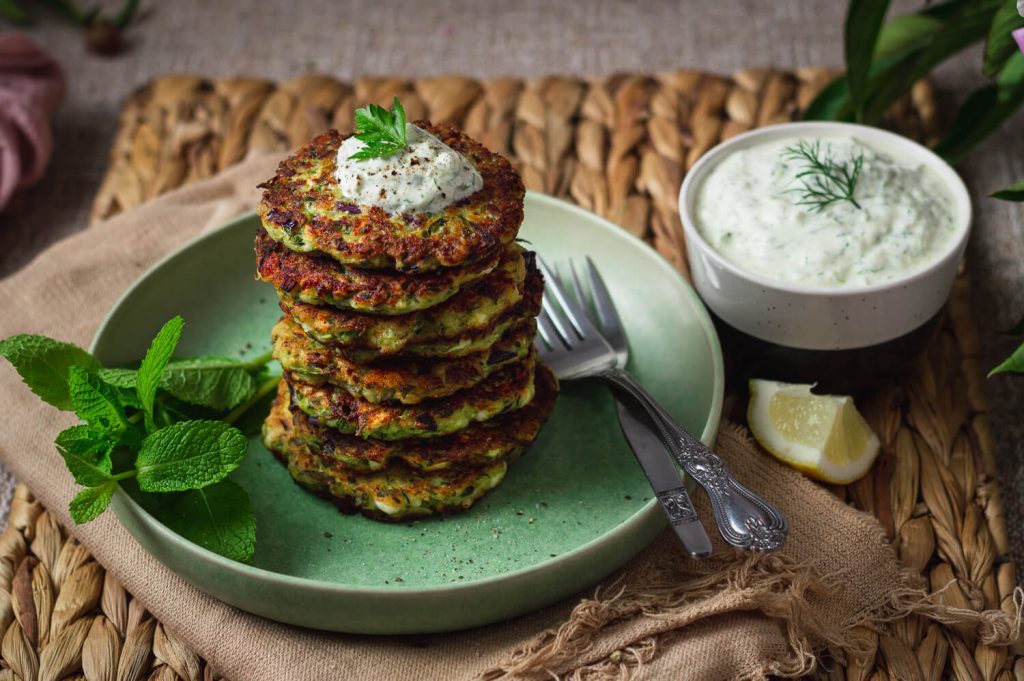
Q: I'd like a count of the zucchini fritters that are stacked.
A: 8